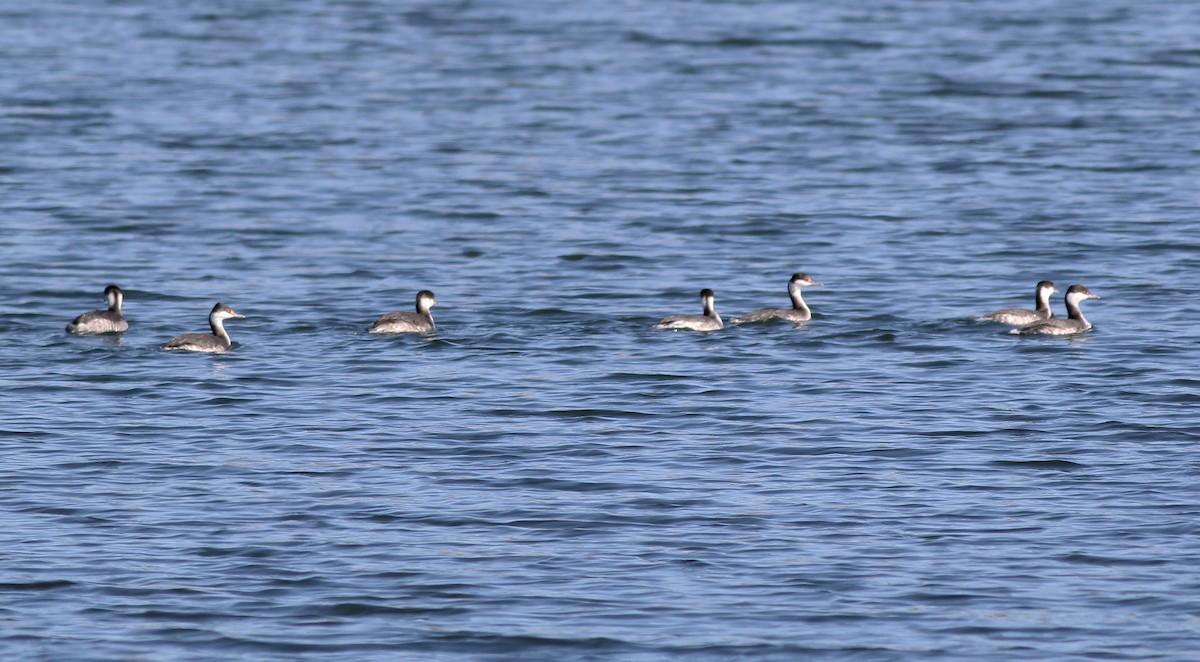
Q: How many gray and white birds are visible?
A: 7